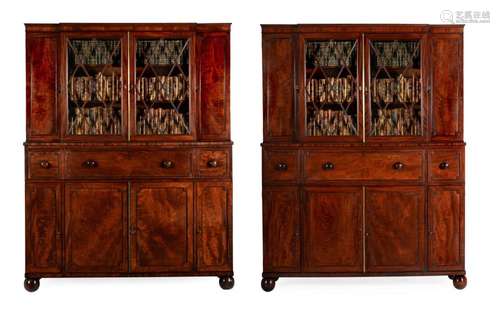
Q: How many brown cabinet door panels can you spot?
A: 12